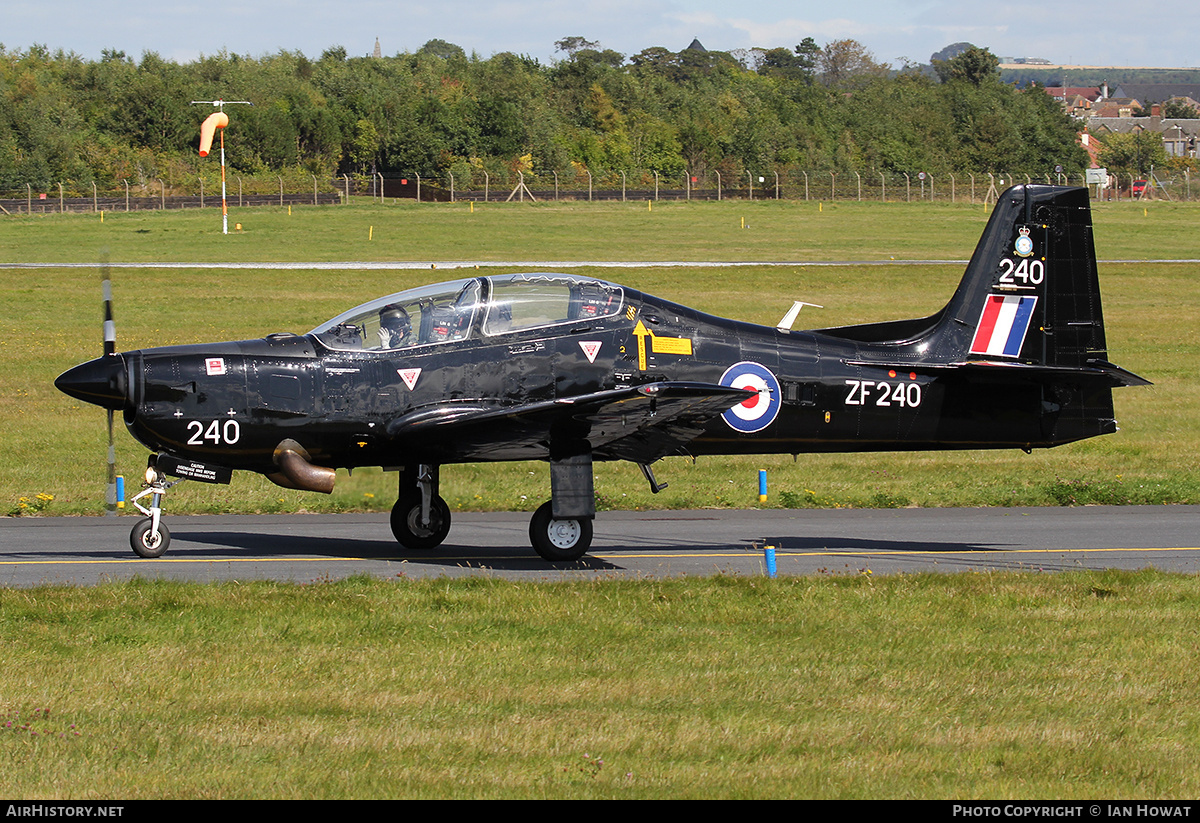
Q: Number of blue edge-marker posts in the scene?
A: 3